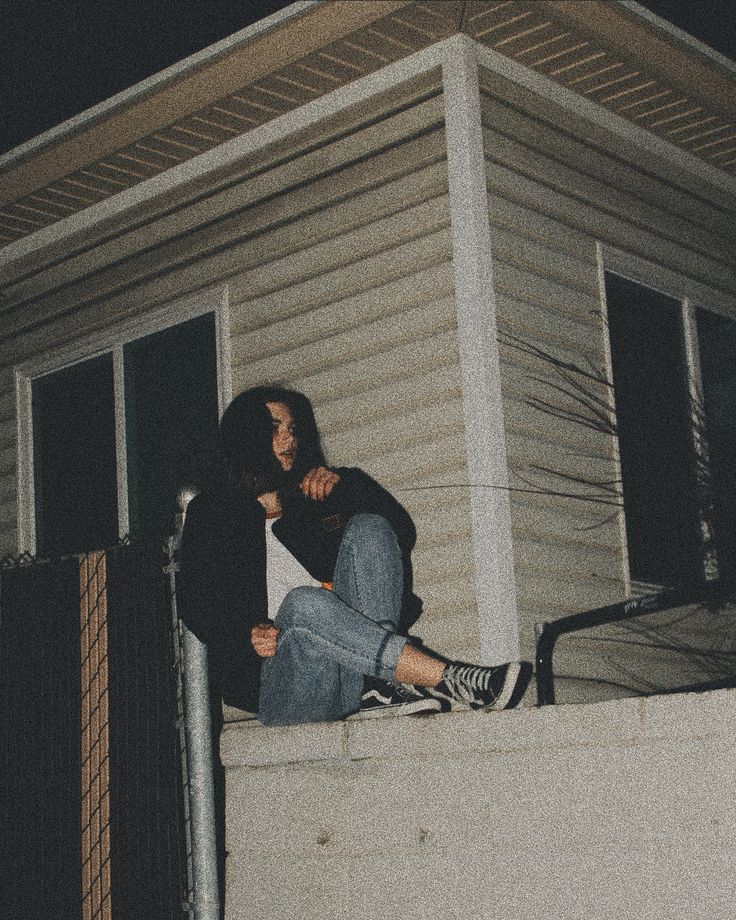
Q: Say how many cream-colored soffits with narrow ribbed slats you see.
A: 2